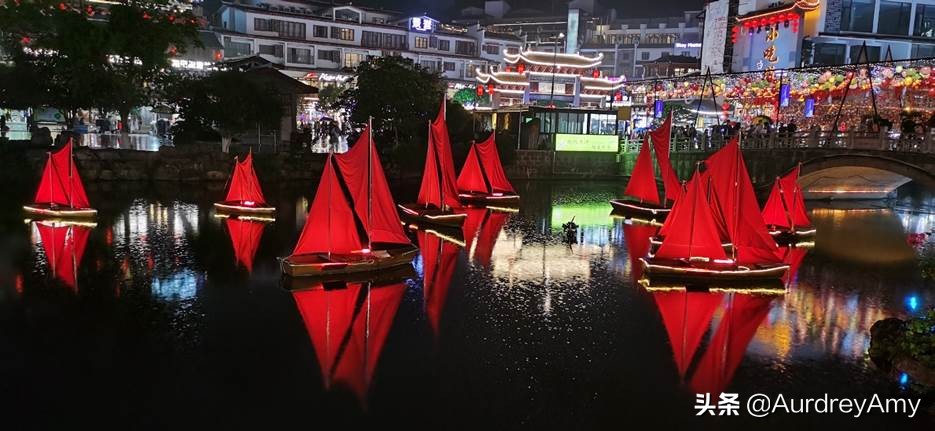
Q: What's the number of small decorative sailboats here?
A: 9